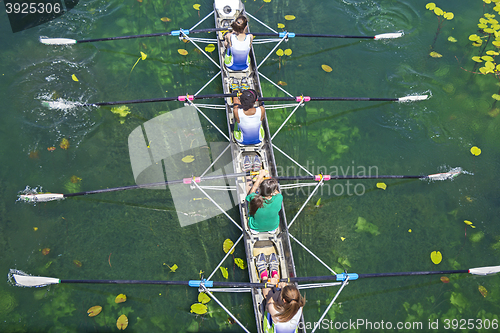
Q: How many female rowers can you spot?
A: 4